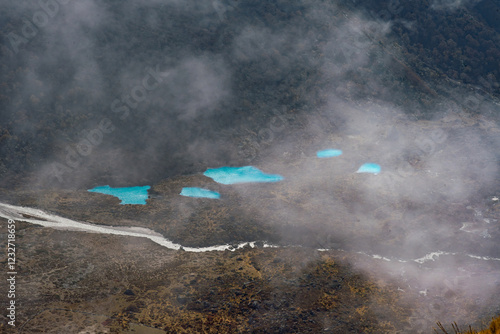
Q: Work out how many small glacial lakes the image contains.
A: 5